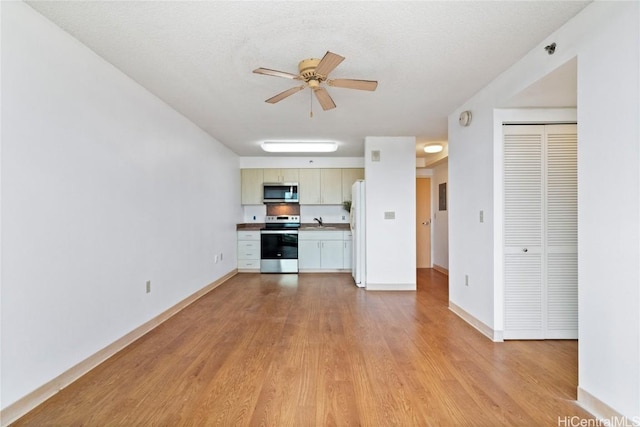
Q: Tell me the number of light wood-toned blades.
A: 5